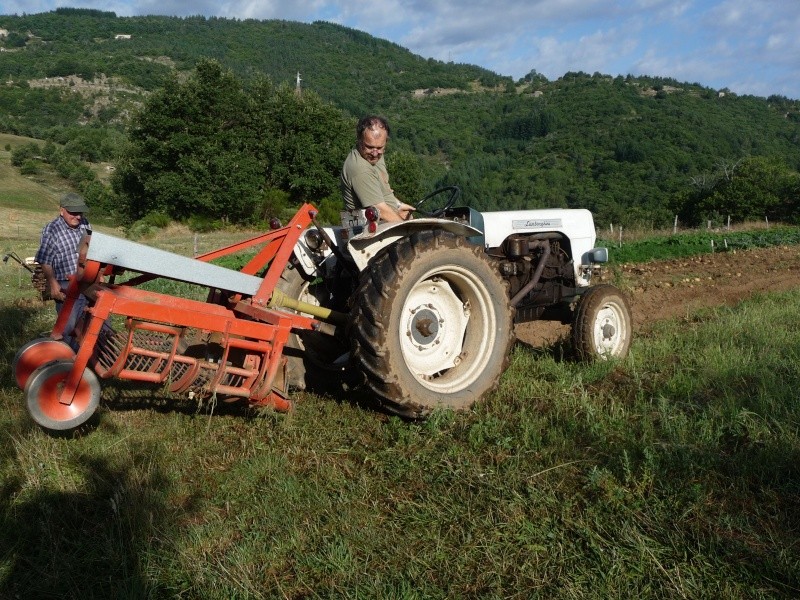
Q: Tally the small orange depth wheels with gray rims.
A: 2